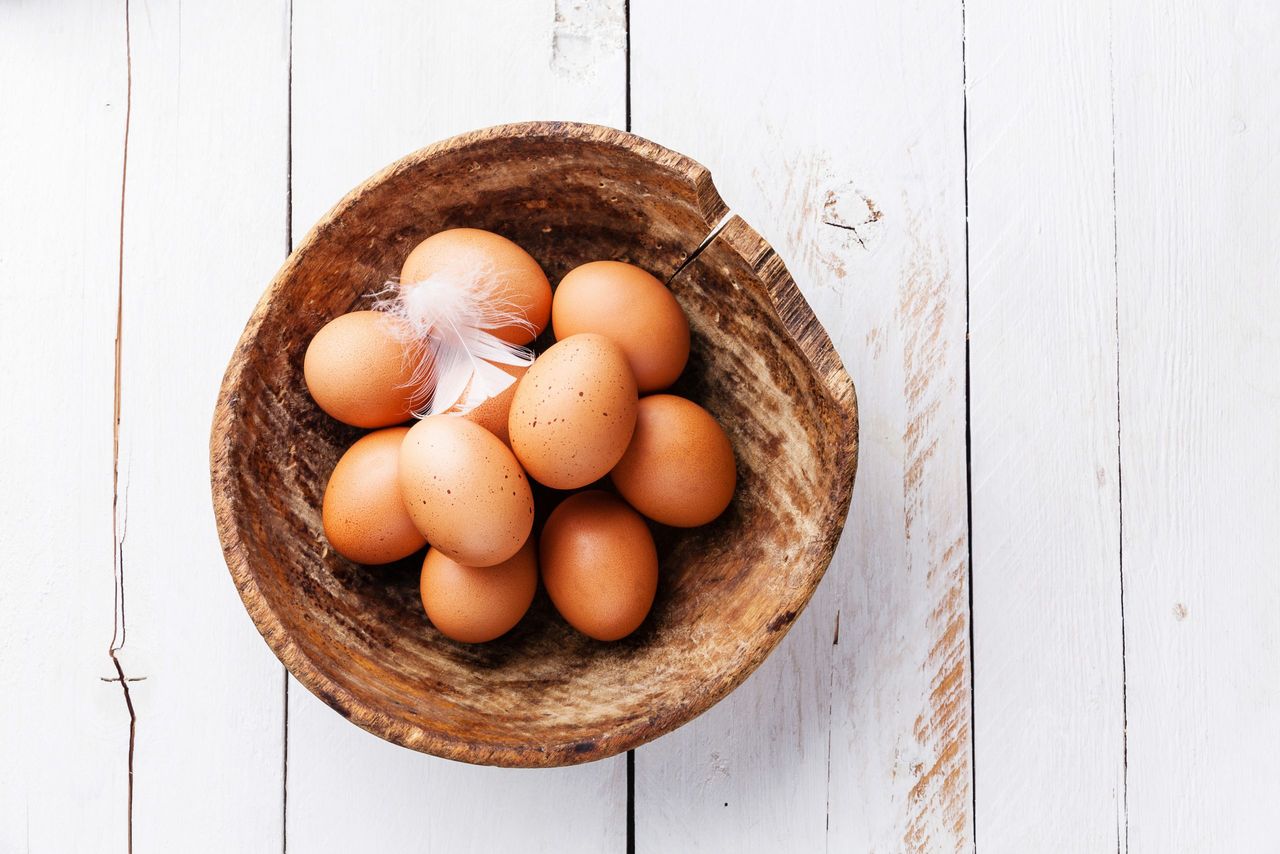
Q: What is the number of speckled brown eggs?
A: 2